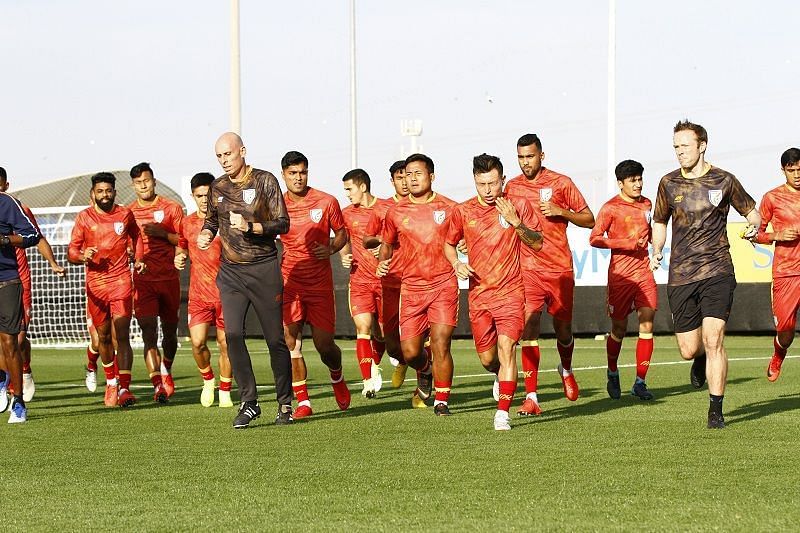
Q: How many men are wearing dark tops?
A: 3